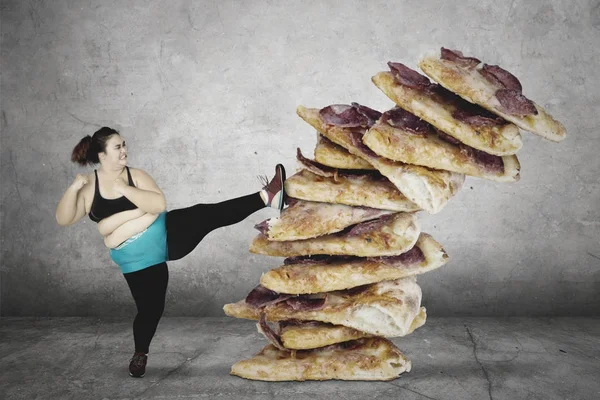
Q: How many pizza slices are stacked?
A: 12